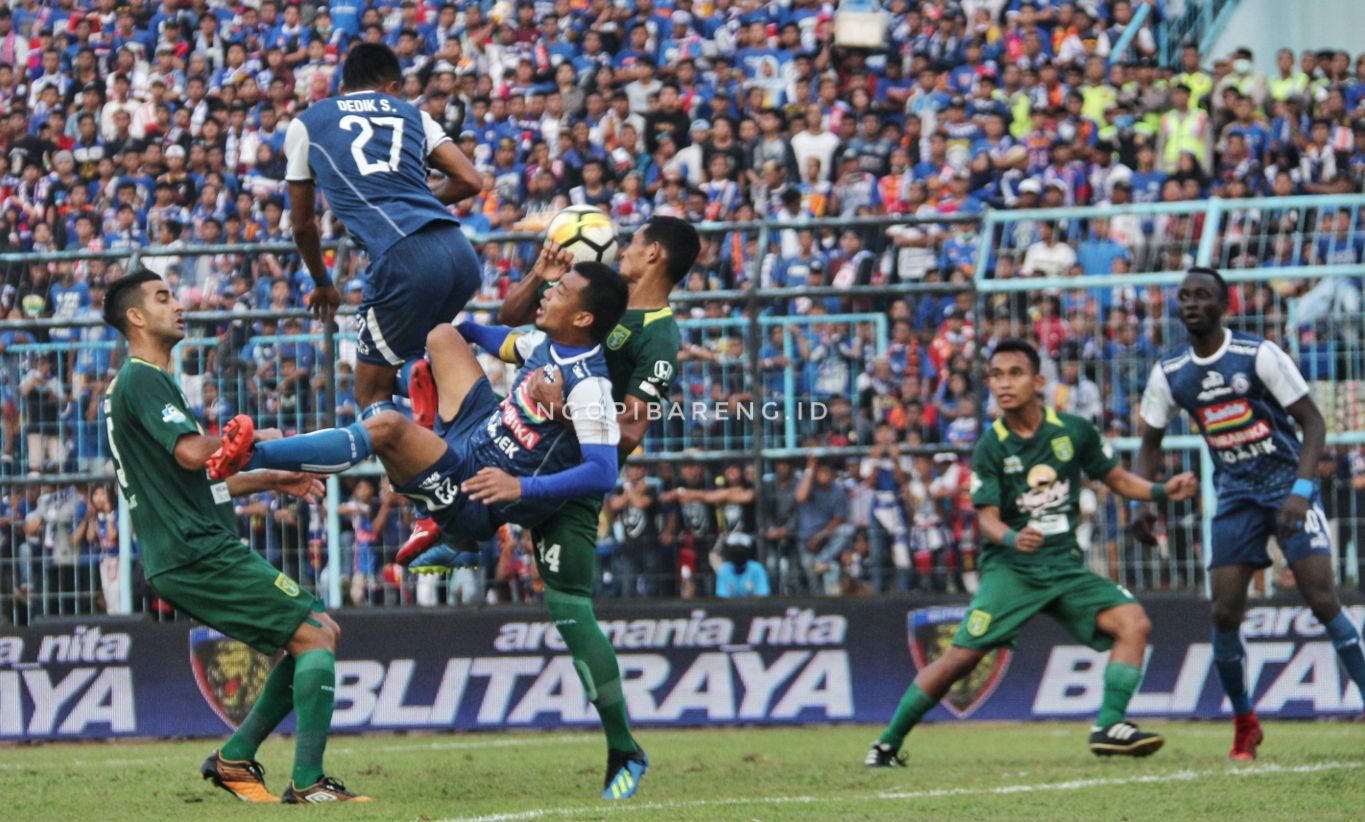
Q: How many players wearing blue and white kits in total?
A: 3